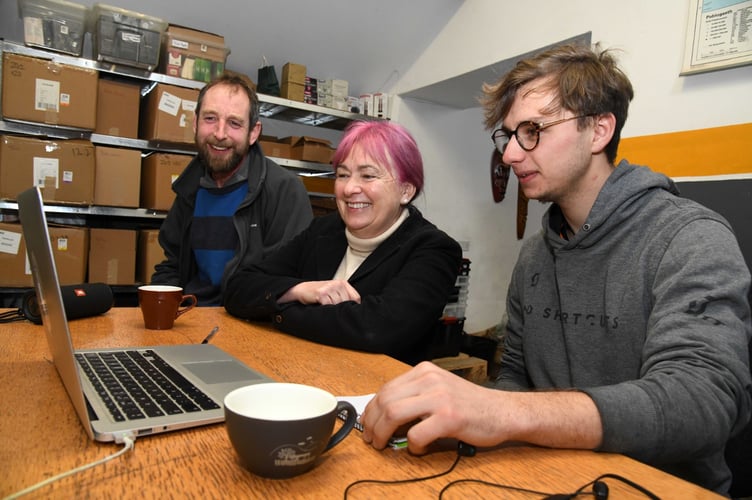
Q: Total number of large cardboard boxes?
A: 9